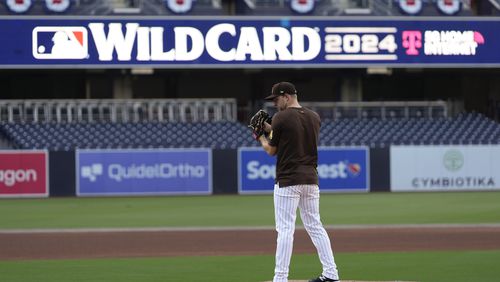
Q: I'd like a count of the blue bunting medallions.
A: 6